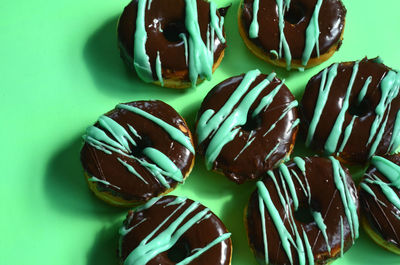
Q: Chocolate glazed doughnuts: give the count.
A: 8